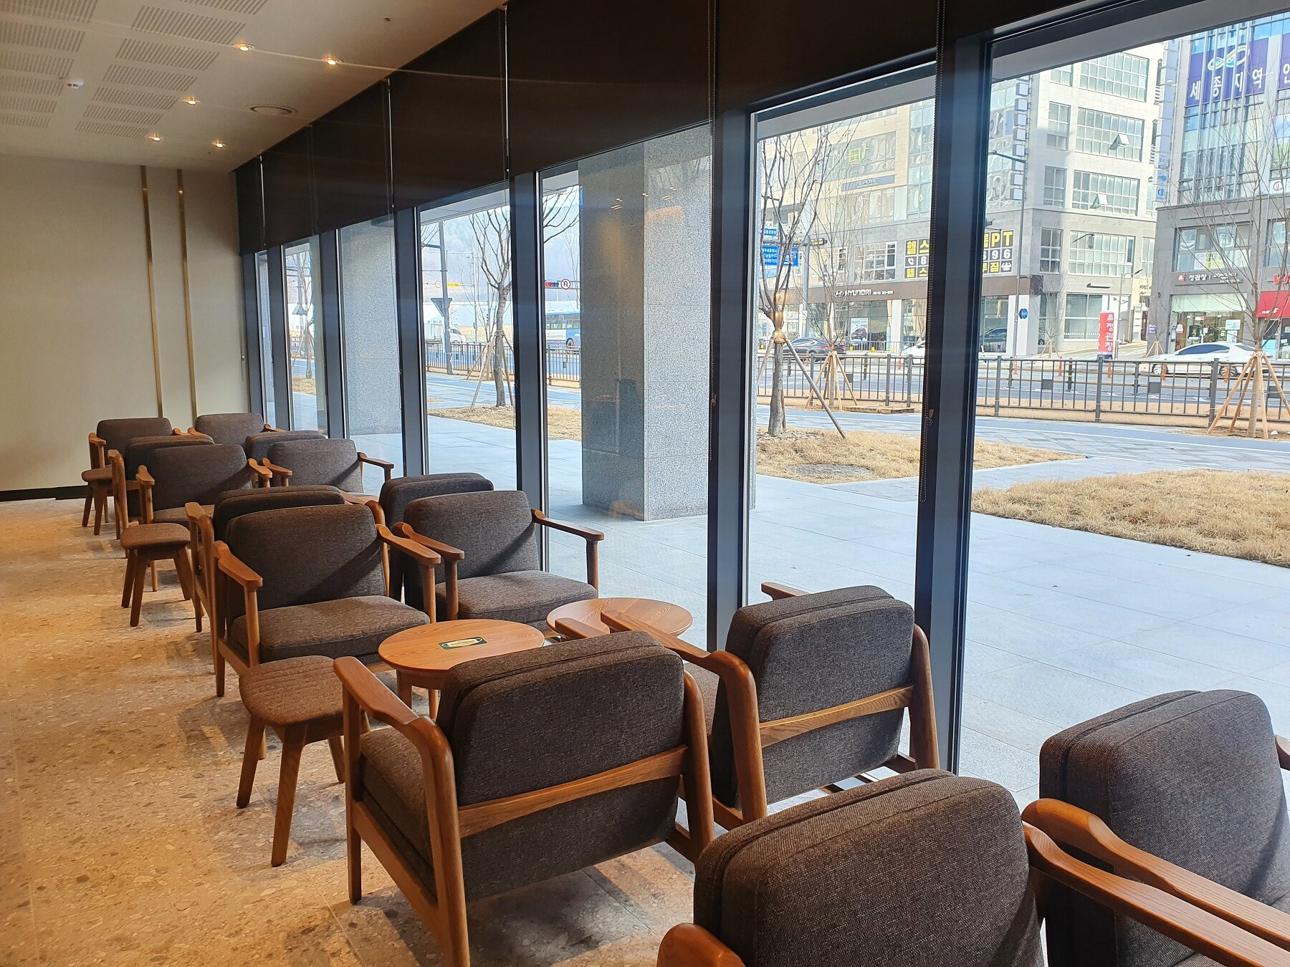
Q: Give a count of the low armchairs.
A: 14